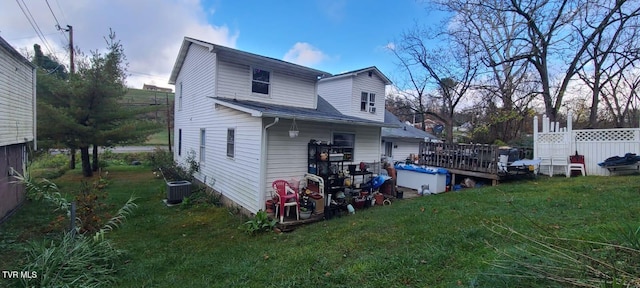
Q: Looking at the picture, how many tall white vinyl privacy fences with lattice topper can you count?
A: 1